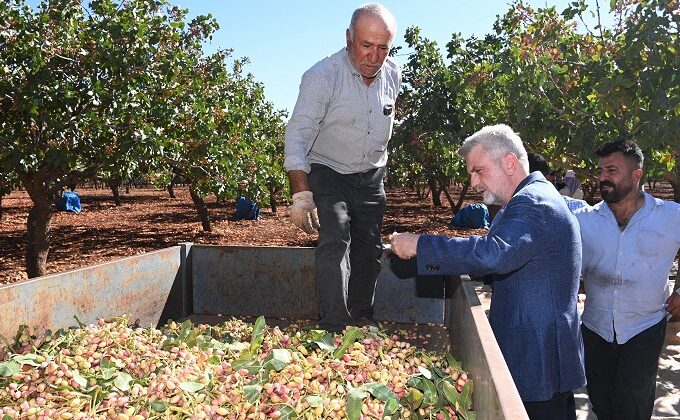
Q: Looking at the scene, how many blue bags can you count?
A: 3